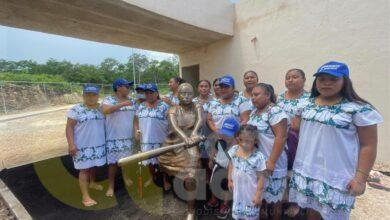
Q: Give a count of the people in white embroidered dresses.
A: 13